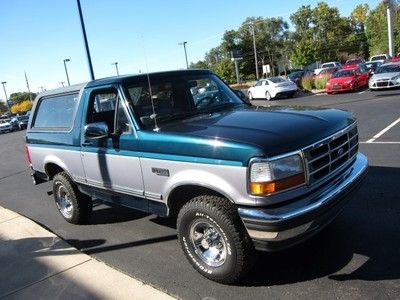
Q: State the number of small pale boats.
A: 0